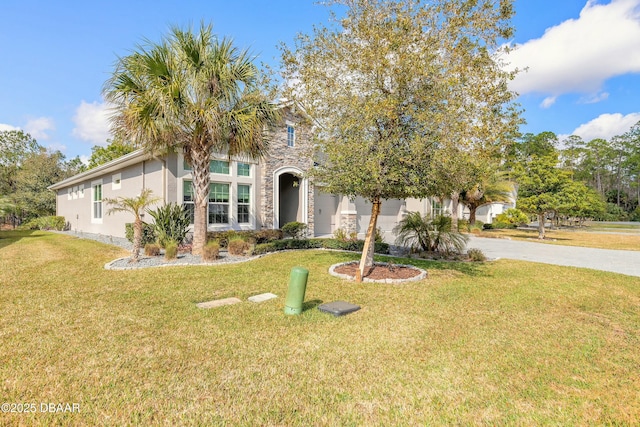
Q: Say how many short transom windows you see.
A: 3